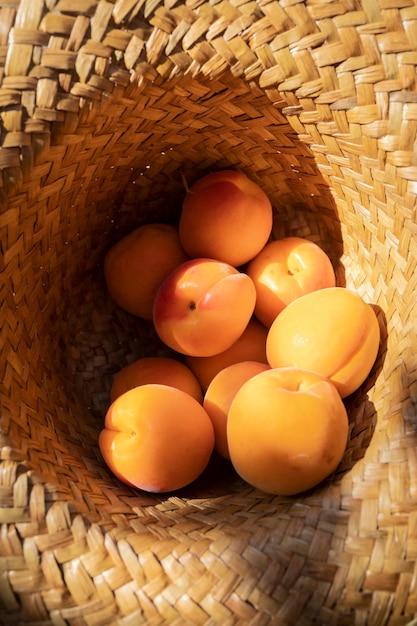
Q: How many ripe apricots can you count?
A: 10